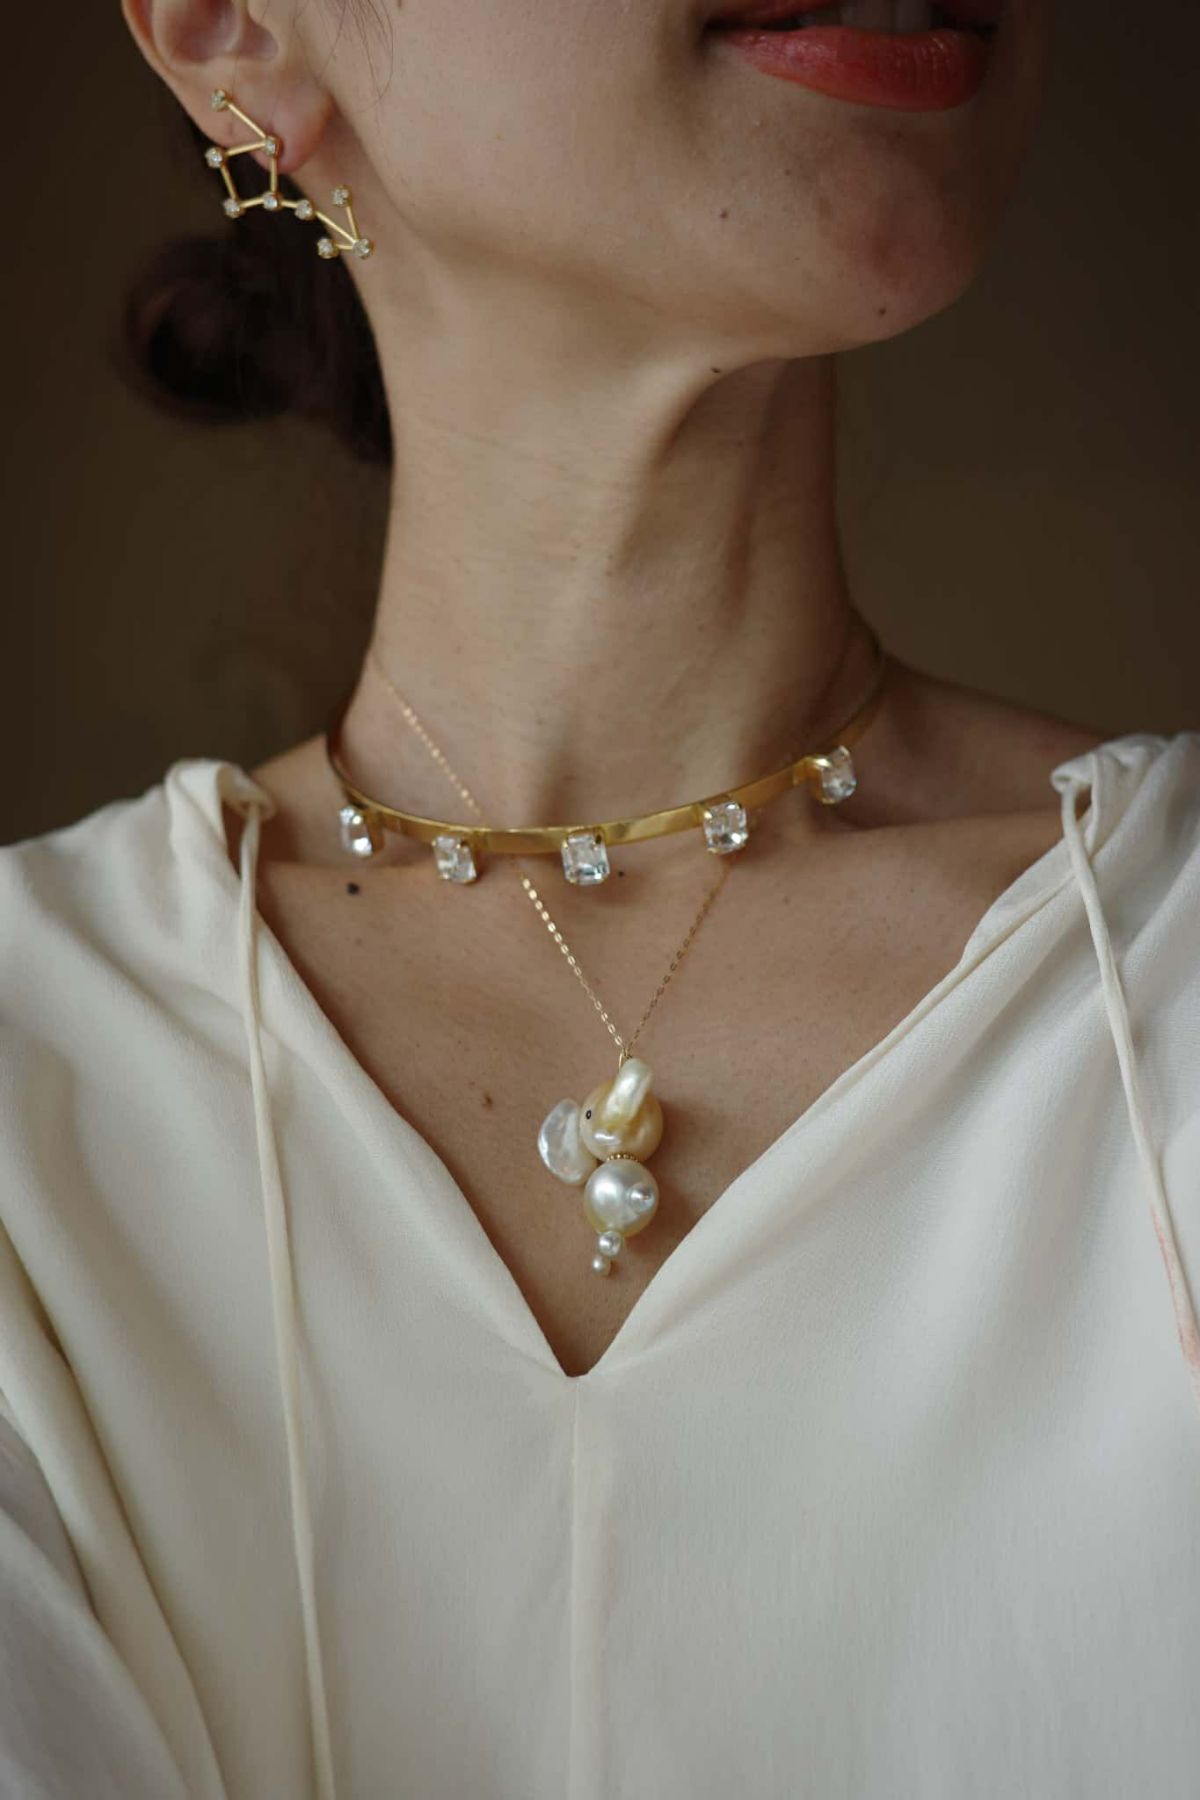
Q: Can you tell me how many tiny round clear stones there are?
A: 9